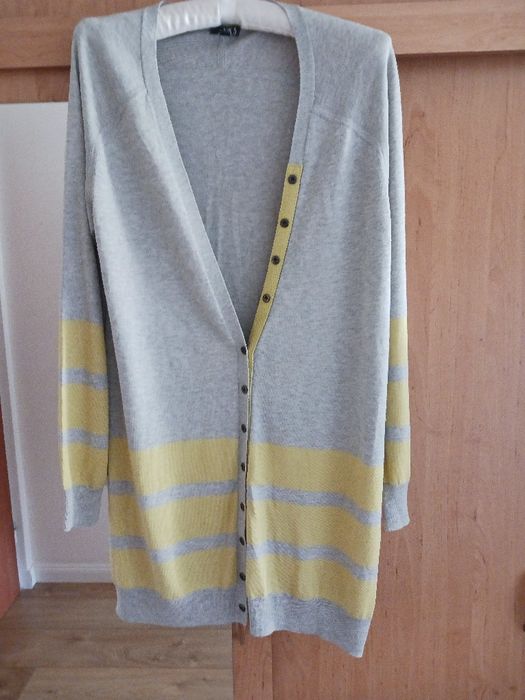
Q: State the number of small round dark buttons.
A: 12